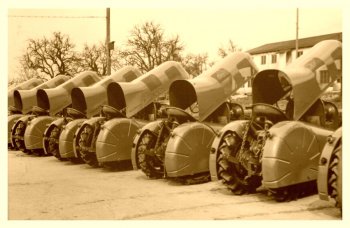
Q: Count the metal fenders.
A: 12